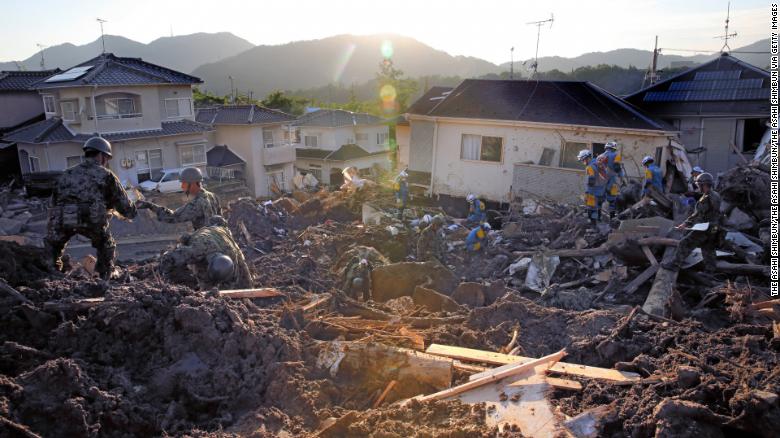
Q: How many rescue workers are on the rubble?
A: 13